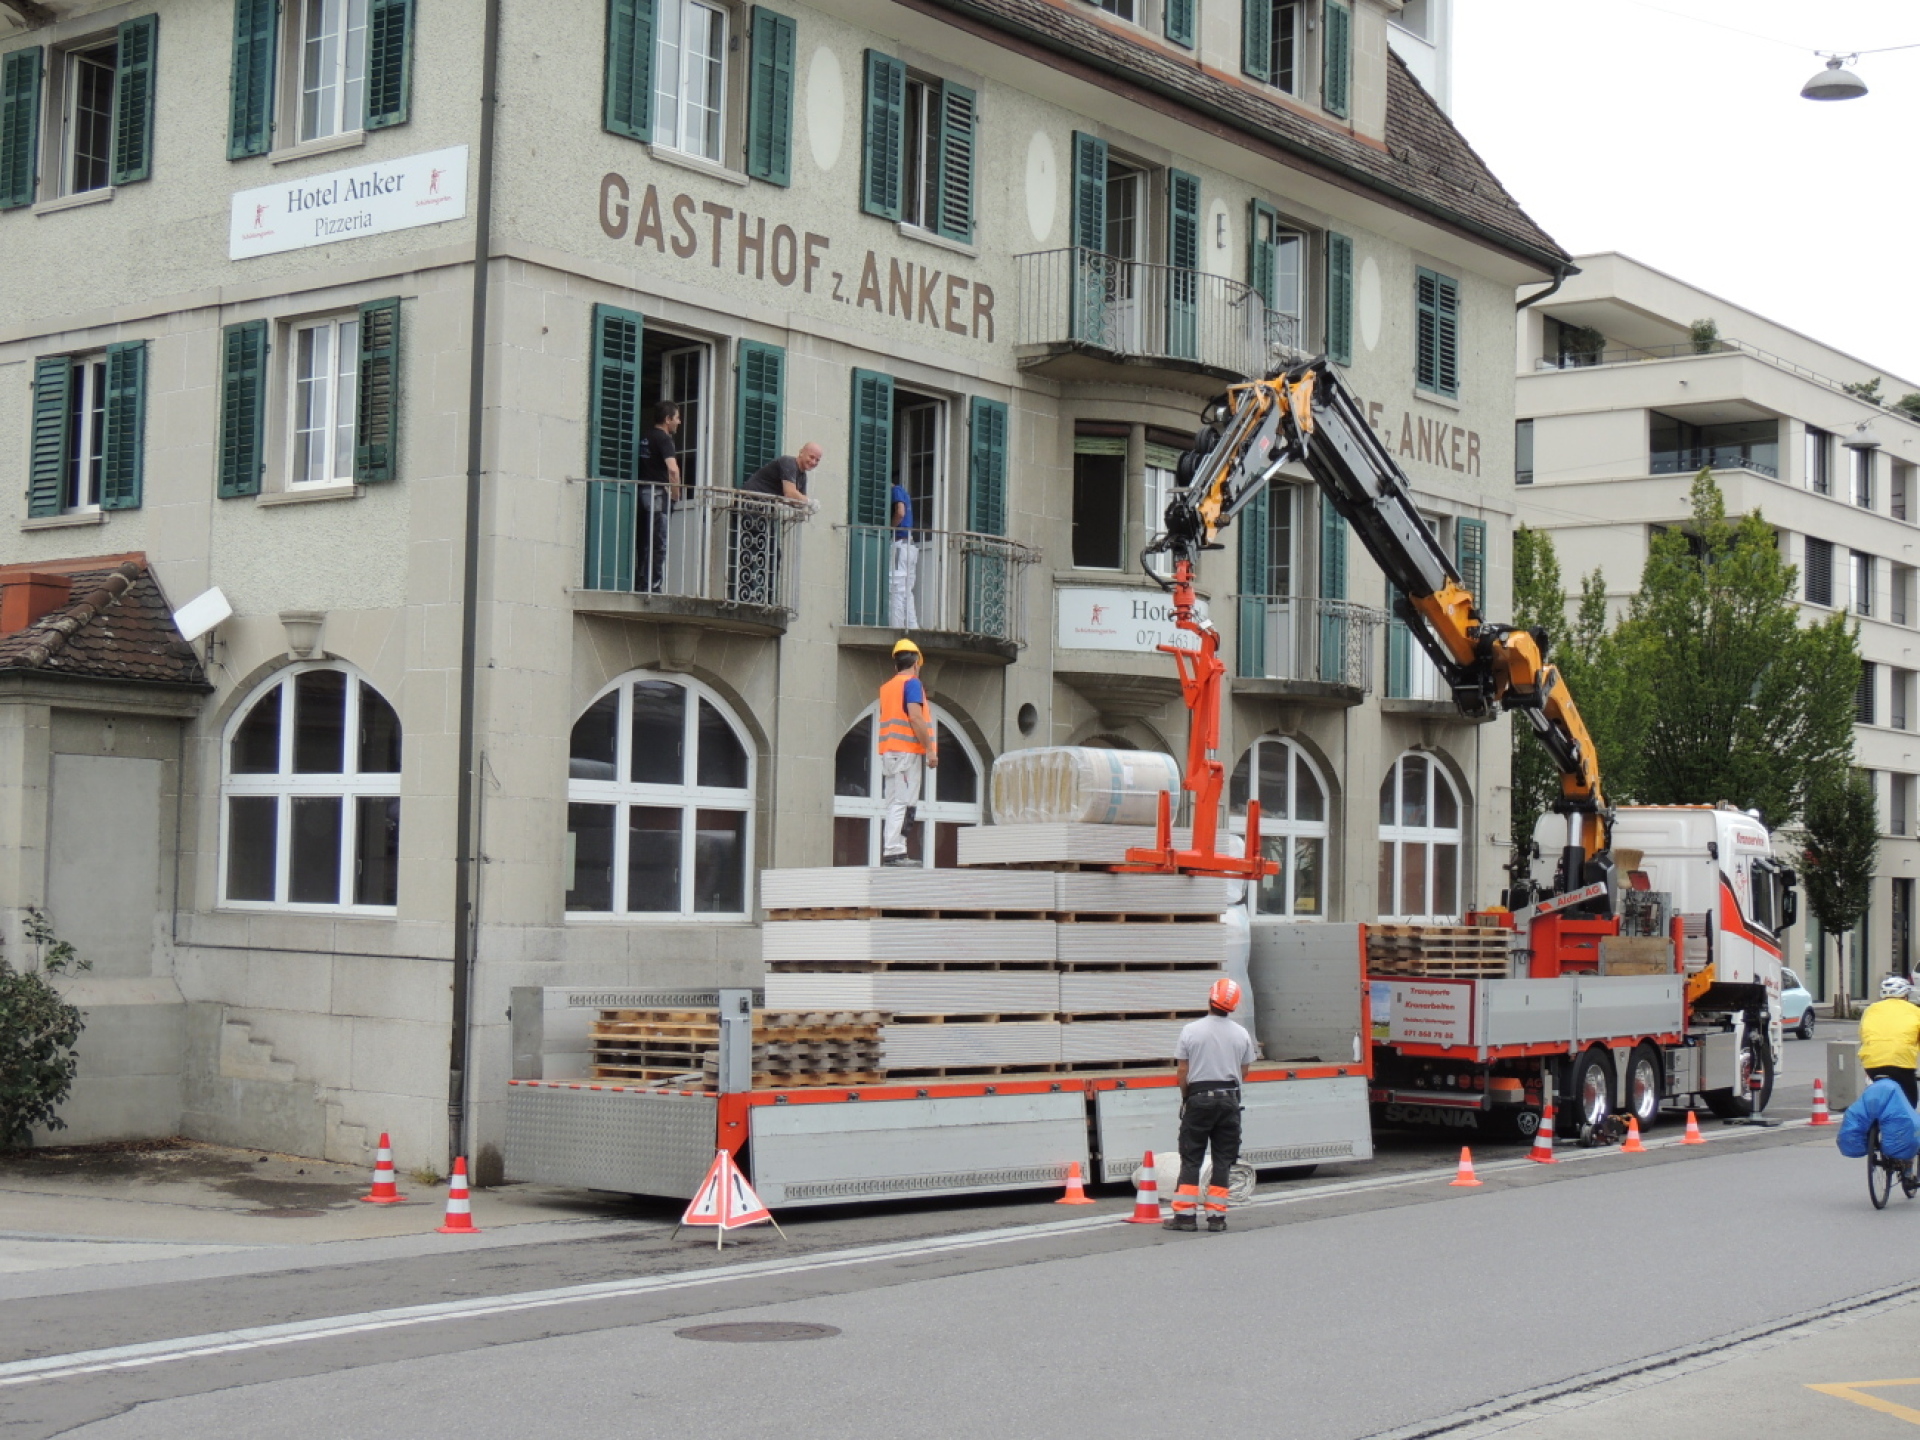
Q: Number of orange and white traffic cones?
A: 9